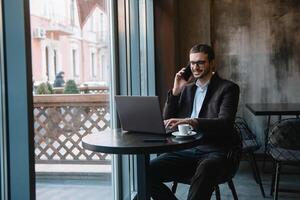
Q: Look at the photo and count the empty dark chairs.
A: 2